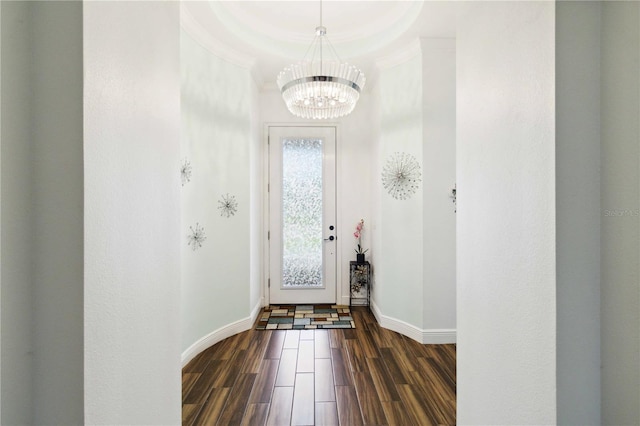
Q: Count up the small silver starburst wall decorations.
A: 3